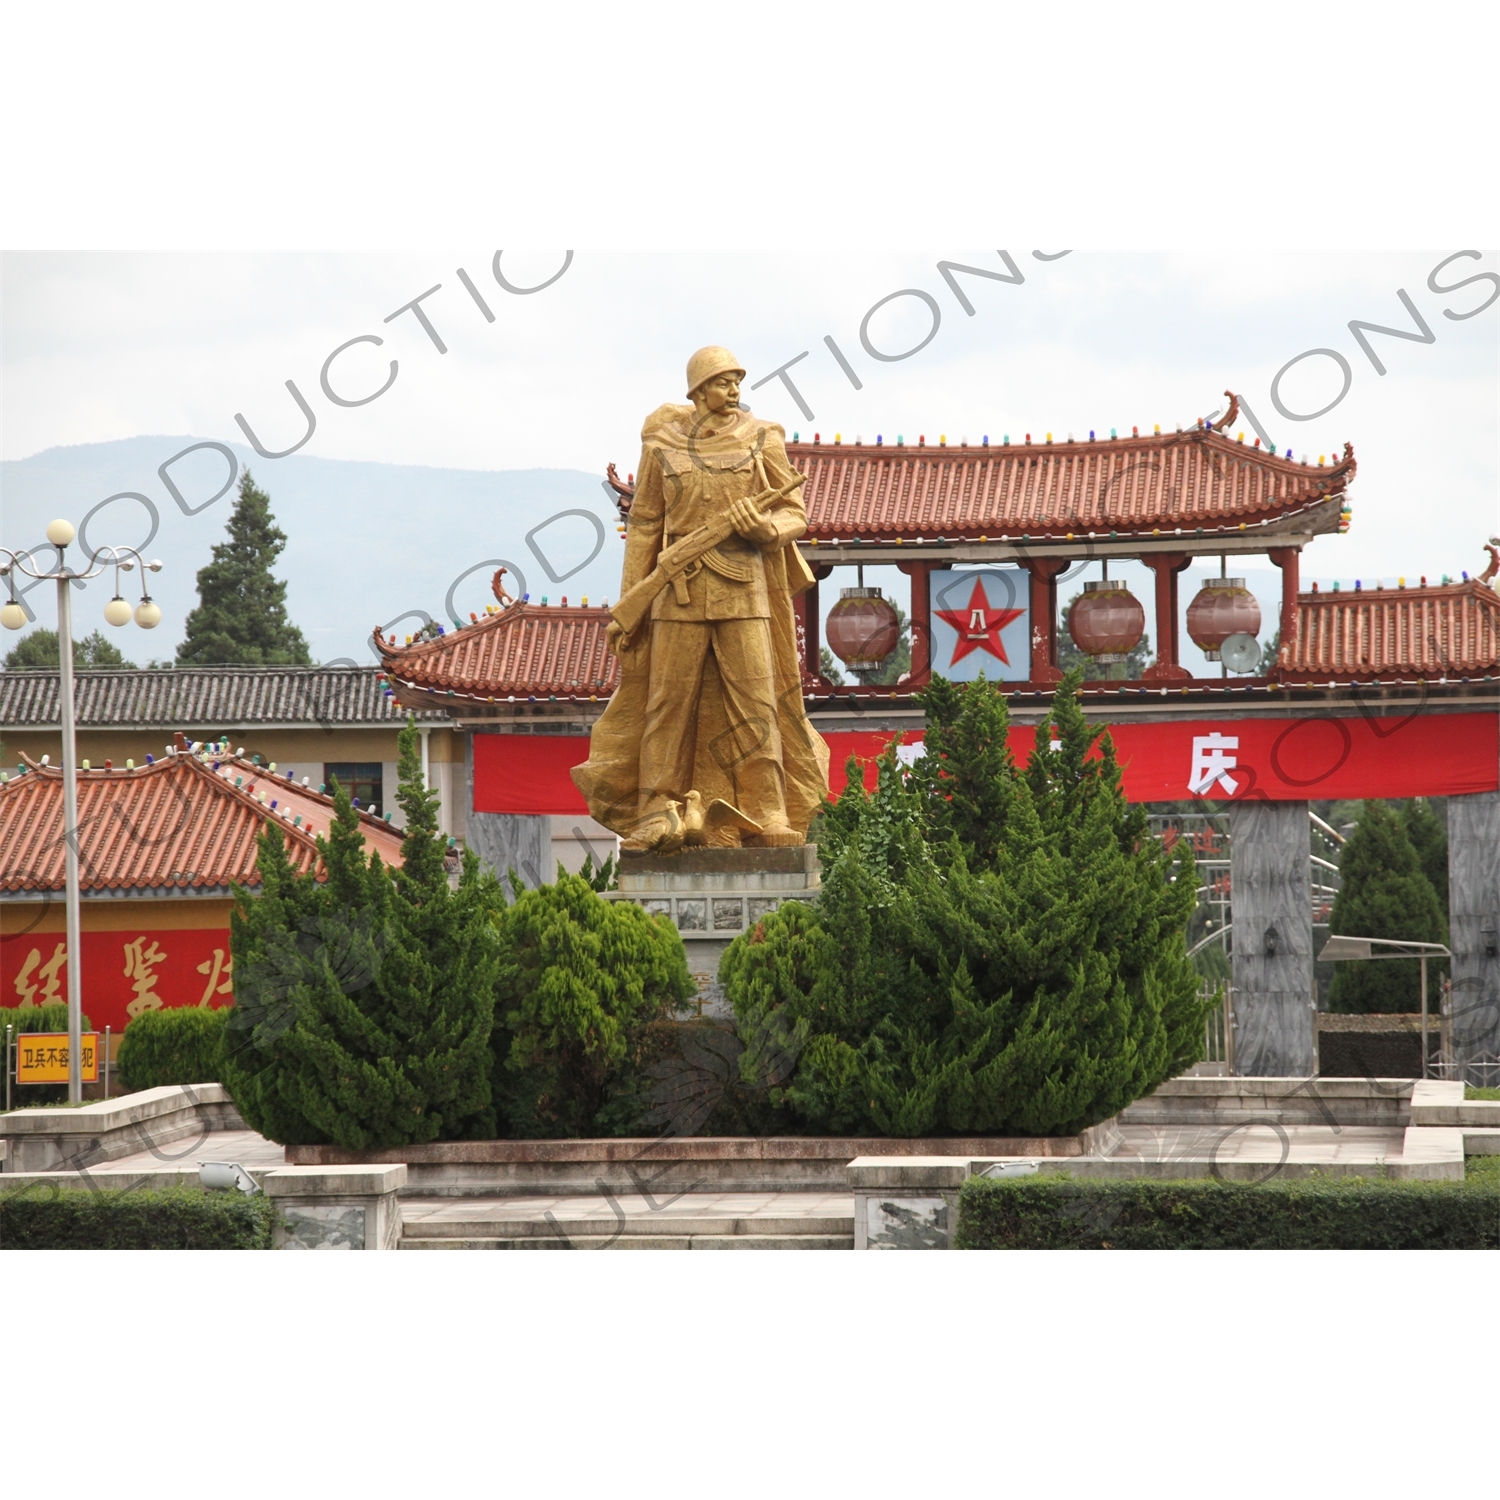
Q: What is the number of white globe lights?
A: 4